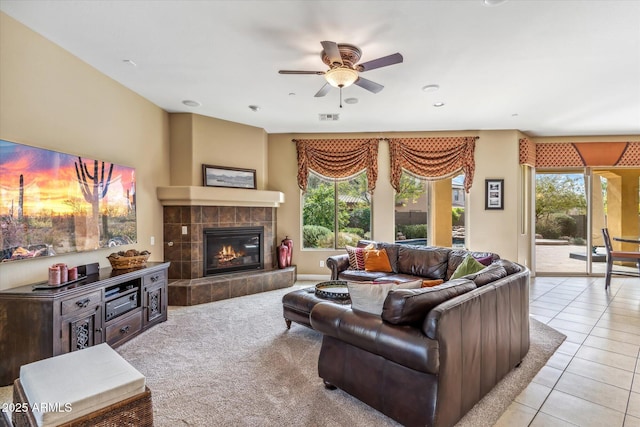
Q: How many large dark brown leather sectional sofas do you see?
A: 1